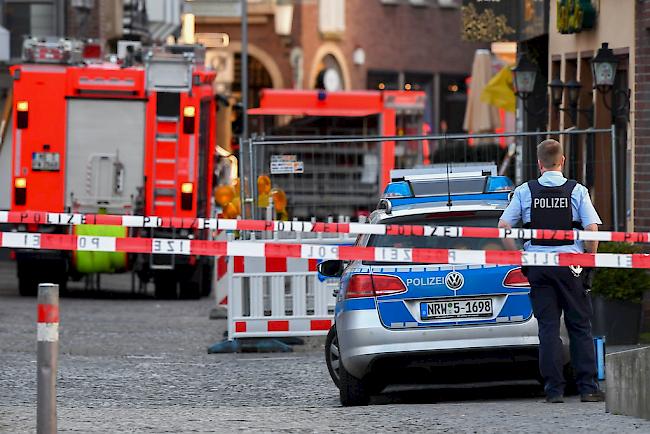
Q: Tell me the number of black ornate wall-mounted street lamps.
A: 4